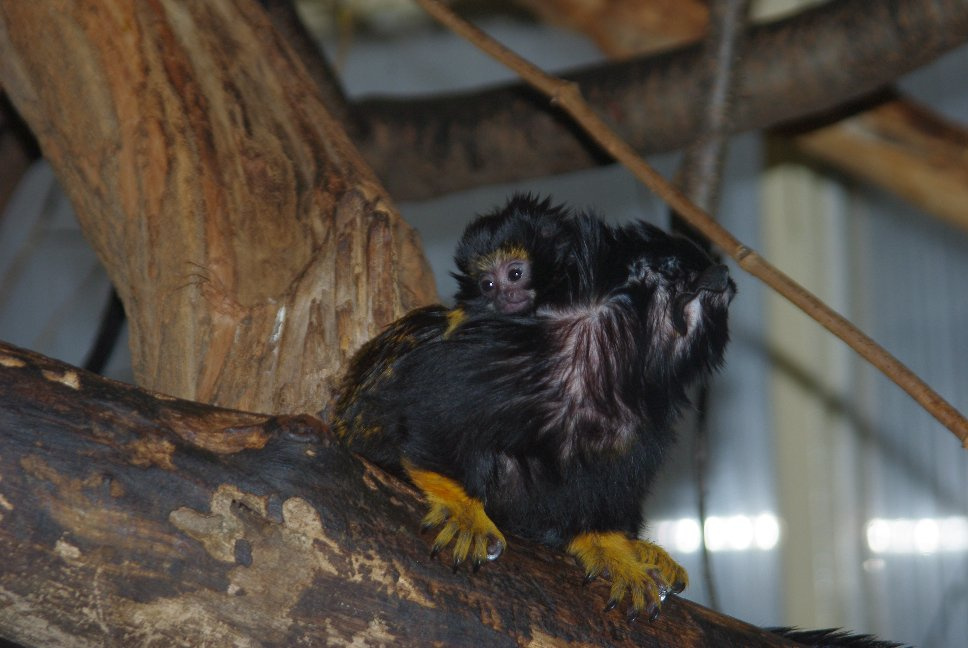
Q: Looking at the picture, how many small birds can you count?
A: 0